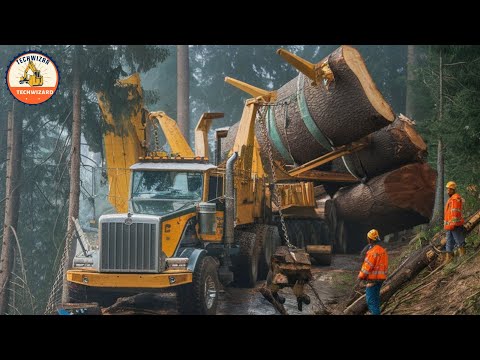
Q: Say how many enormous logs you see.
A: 3